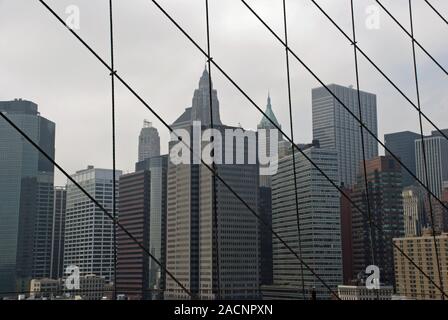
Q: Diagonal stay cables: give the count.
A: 7